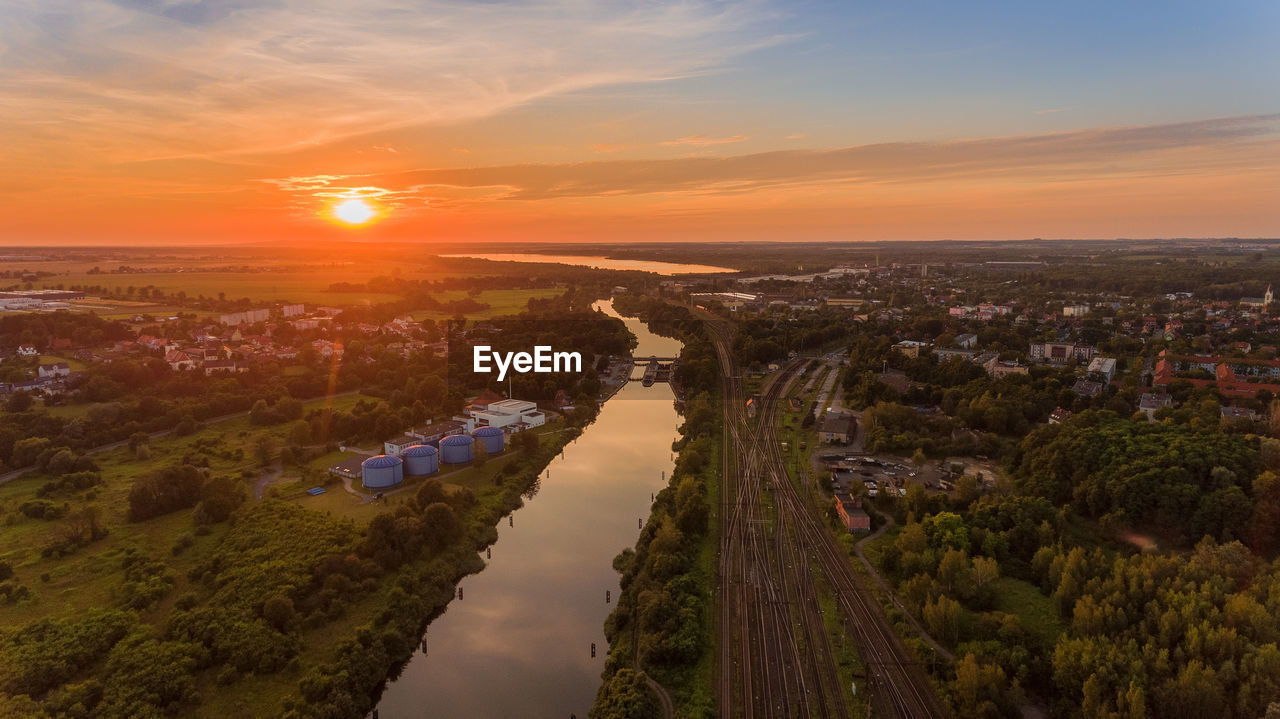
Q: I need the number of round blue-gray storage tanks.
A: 4